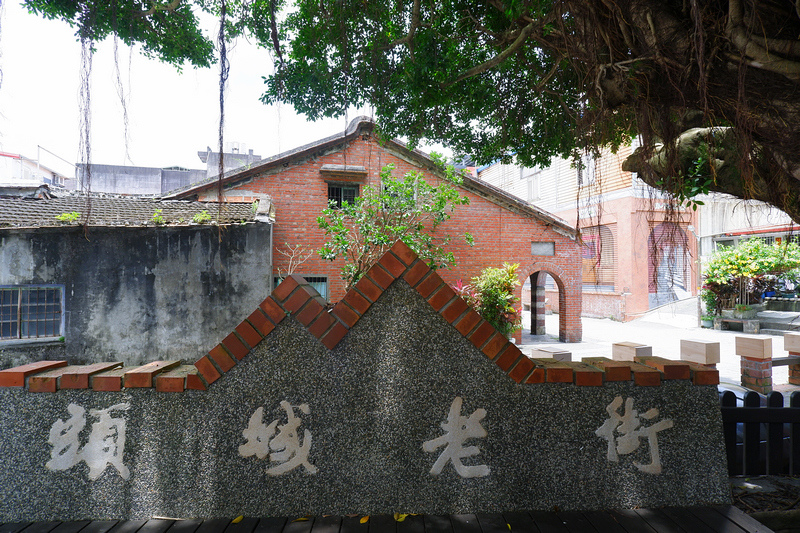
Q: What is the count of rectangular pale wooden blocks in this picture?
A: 5